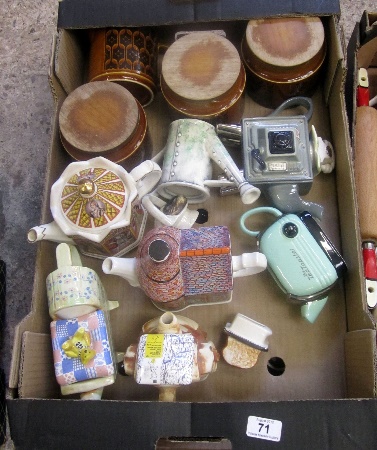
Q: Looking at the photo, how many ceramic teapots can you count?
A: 7